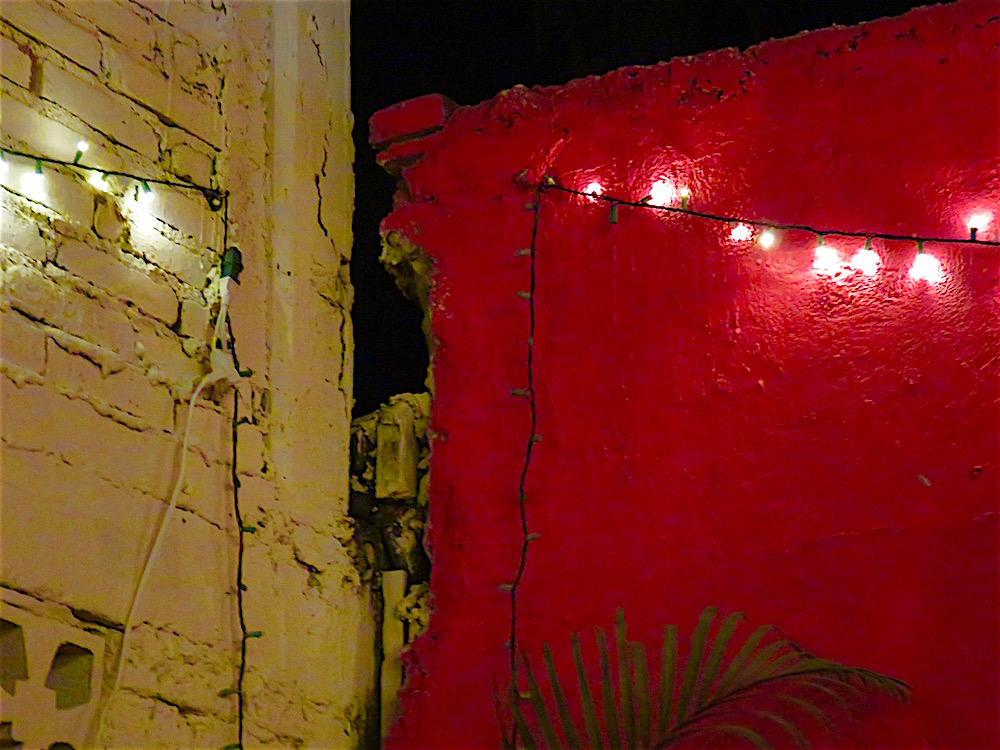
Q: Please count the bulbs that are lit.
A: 14